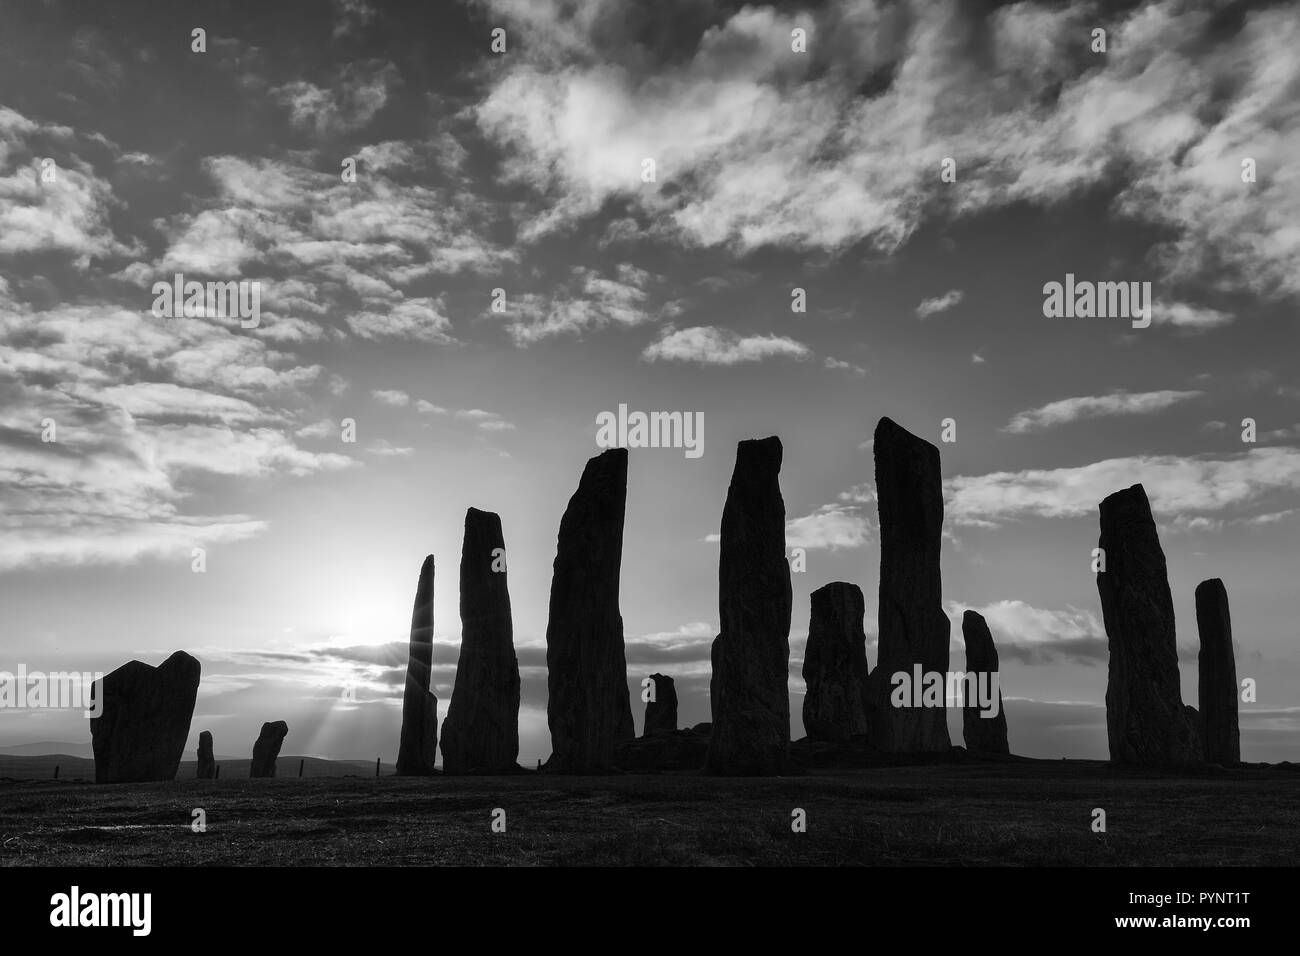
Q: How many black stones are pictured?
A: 13